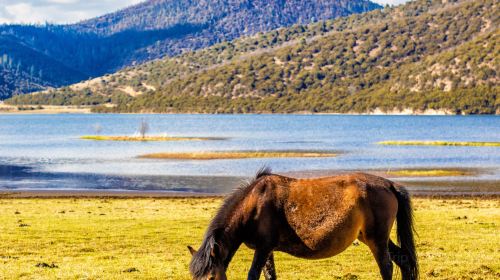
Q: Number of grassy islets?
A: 4